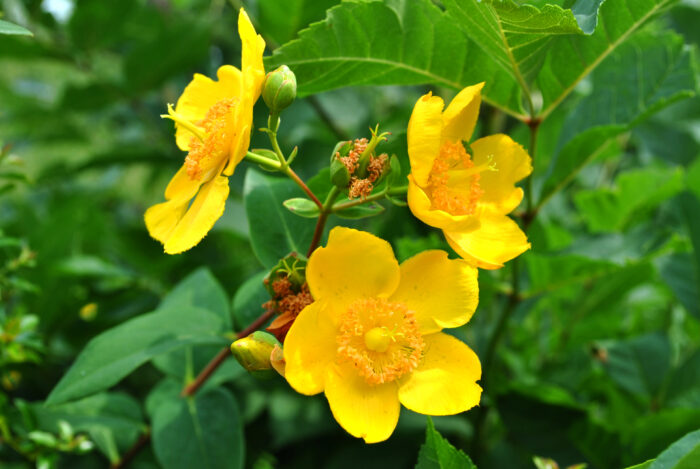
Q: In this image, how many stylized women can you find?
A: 0